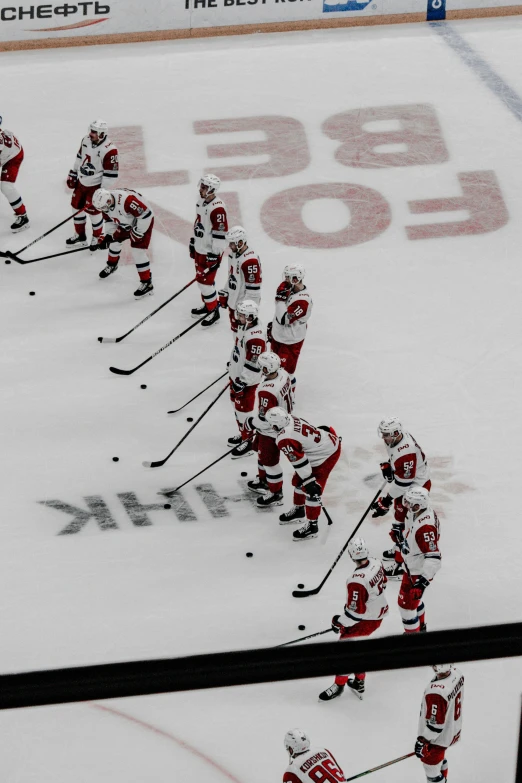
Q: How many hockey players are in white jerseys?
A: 14